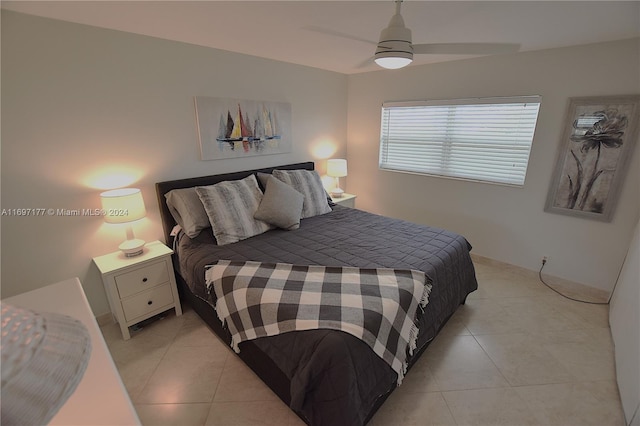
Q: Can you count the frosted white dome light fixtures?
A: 1